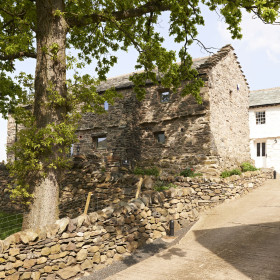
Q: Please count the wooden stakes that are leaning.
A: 2